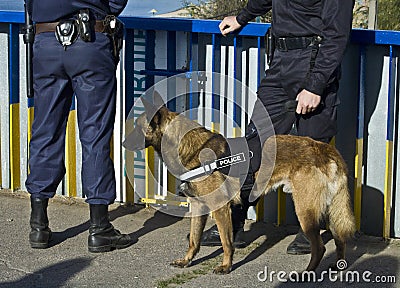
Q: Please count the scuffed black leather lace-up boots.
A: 4